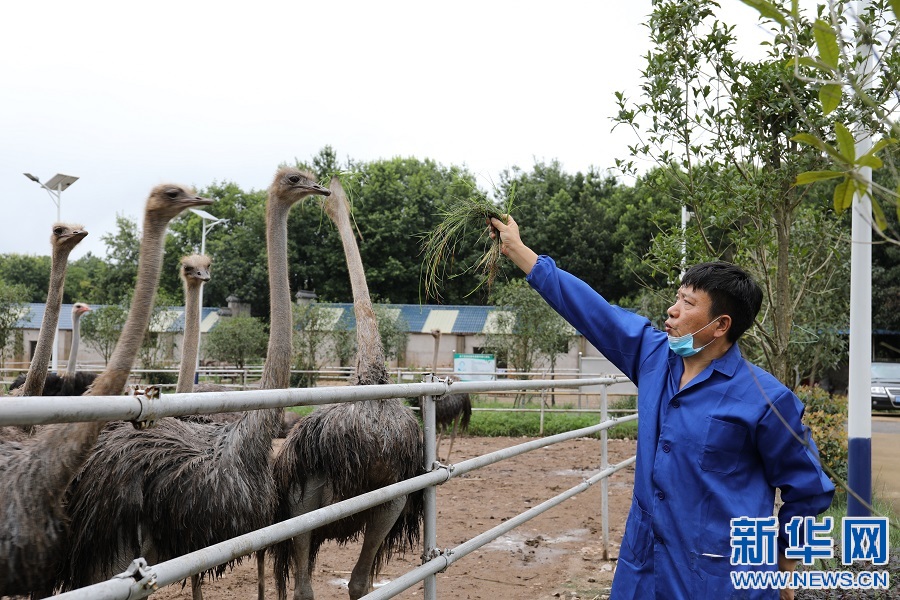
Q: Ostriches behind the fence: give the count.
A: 7